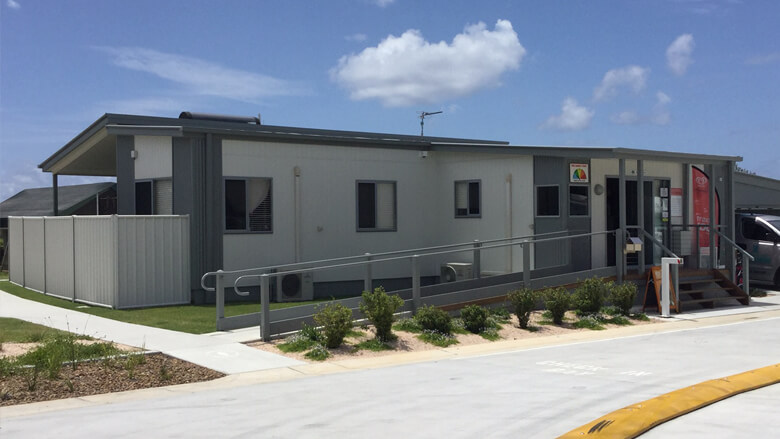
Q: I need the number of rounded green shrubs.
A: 8